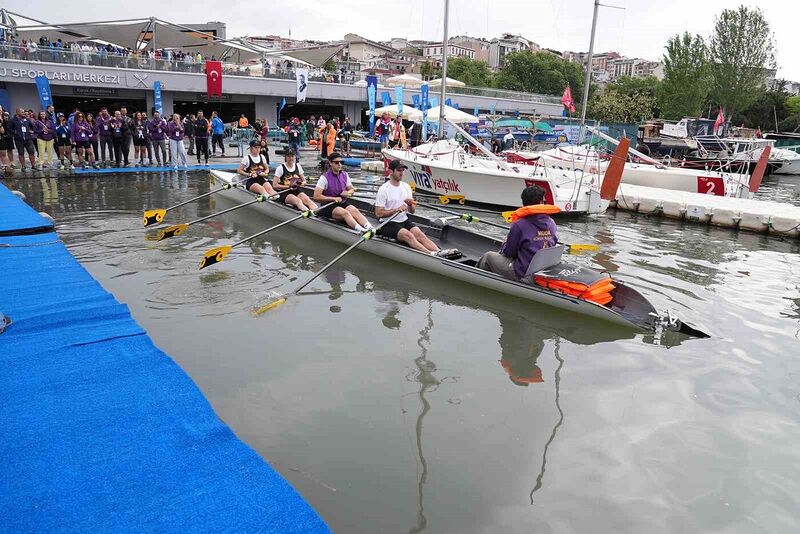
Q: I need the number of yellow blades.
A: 8